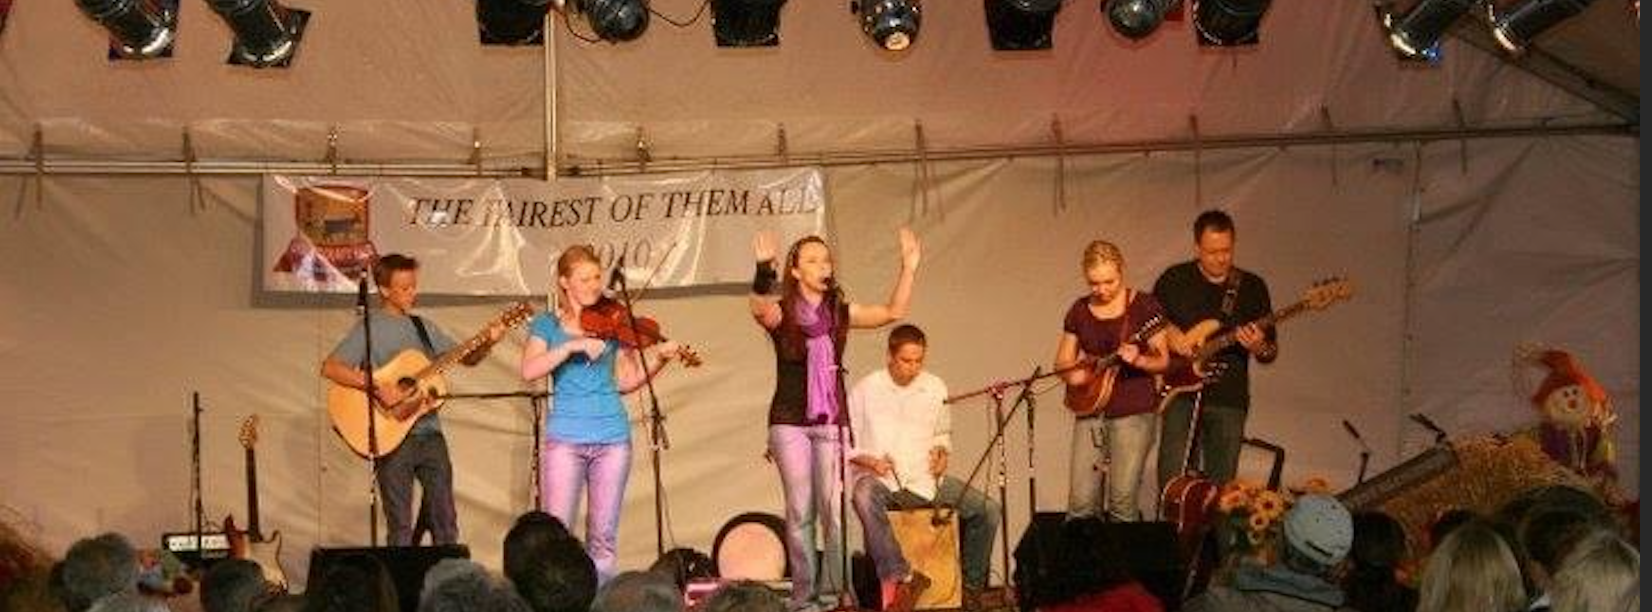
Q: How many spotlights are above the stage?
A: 11